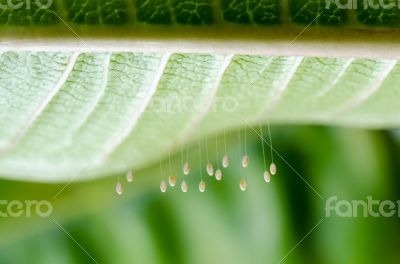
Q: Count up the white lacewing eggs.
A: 14